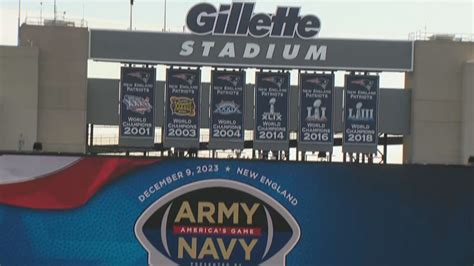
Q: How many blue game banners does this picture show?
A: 6